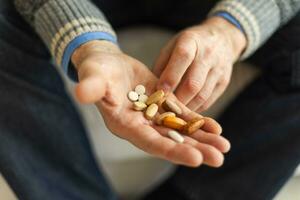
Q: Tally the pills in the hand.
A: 11